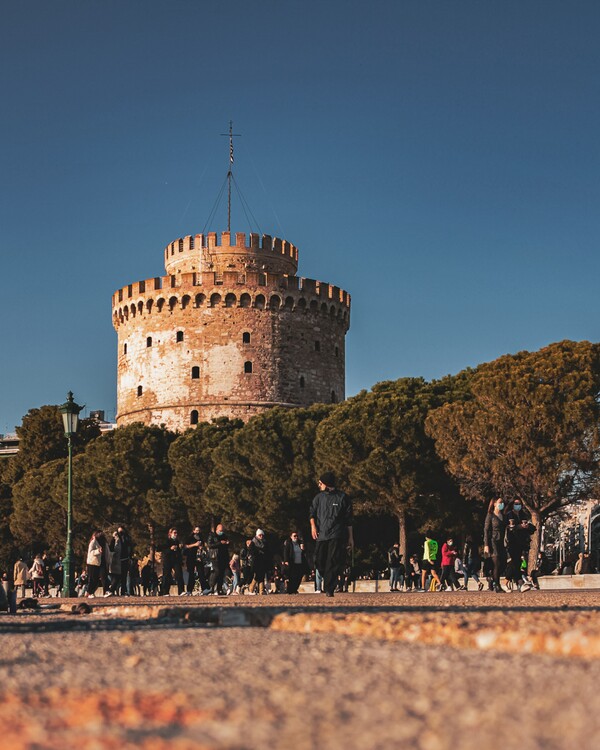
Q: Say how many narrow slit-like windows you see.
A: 12